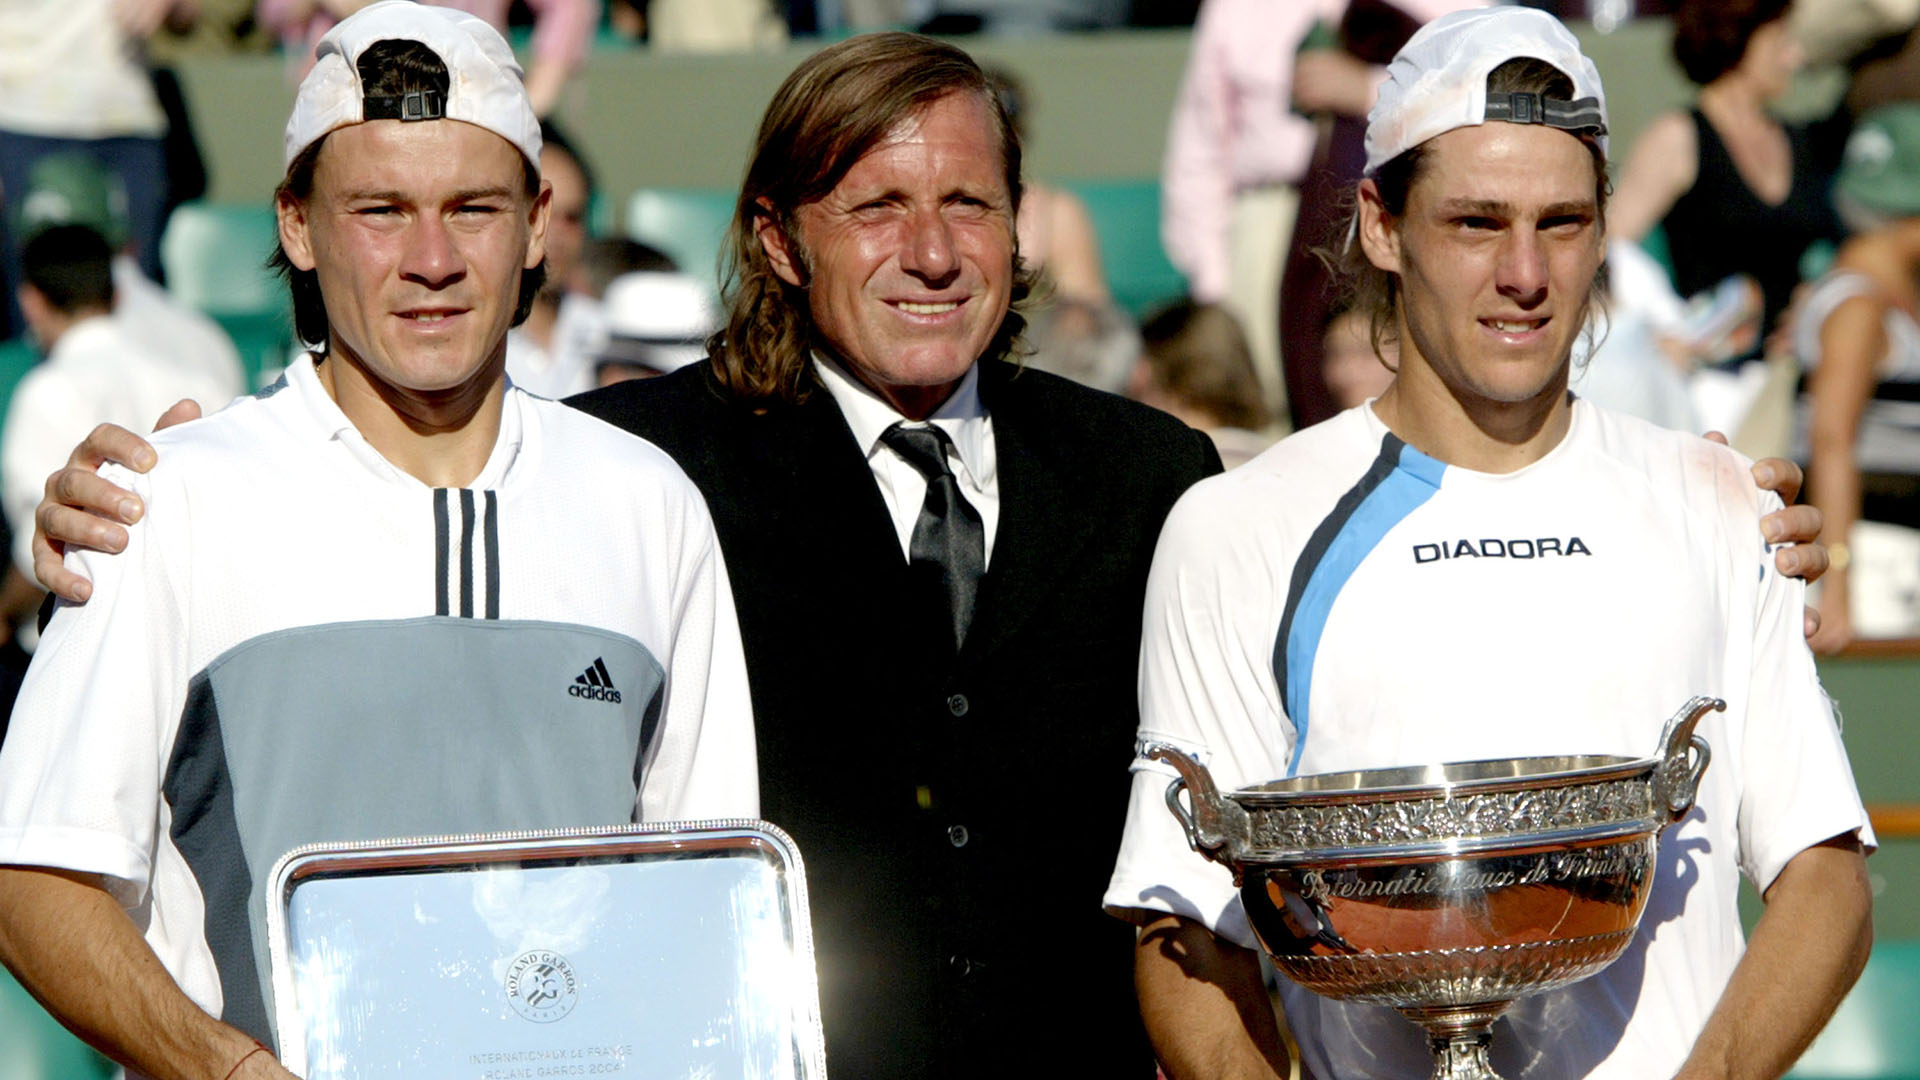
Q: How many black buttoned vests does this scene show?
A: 1